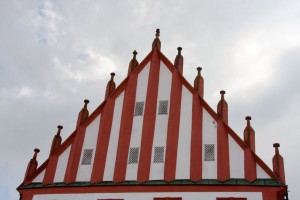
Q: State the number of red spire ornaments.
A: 11